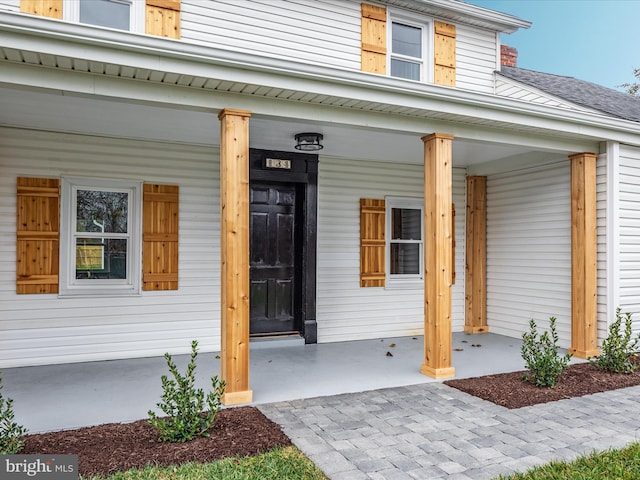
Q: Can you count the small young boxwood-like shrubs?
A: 4